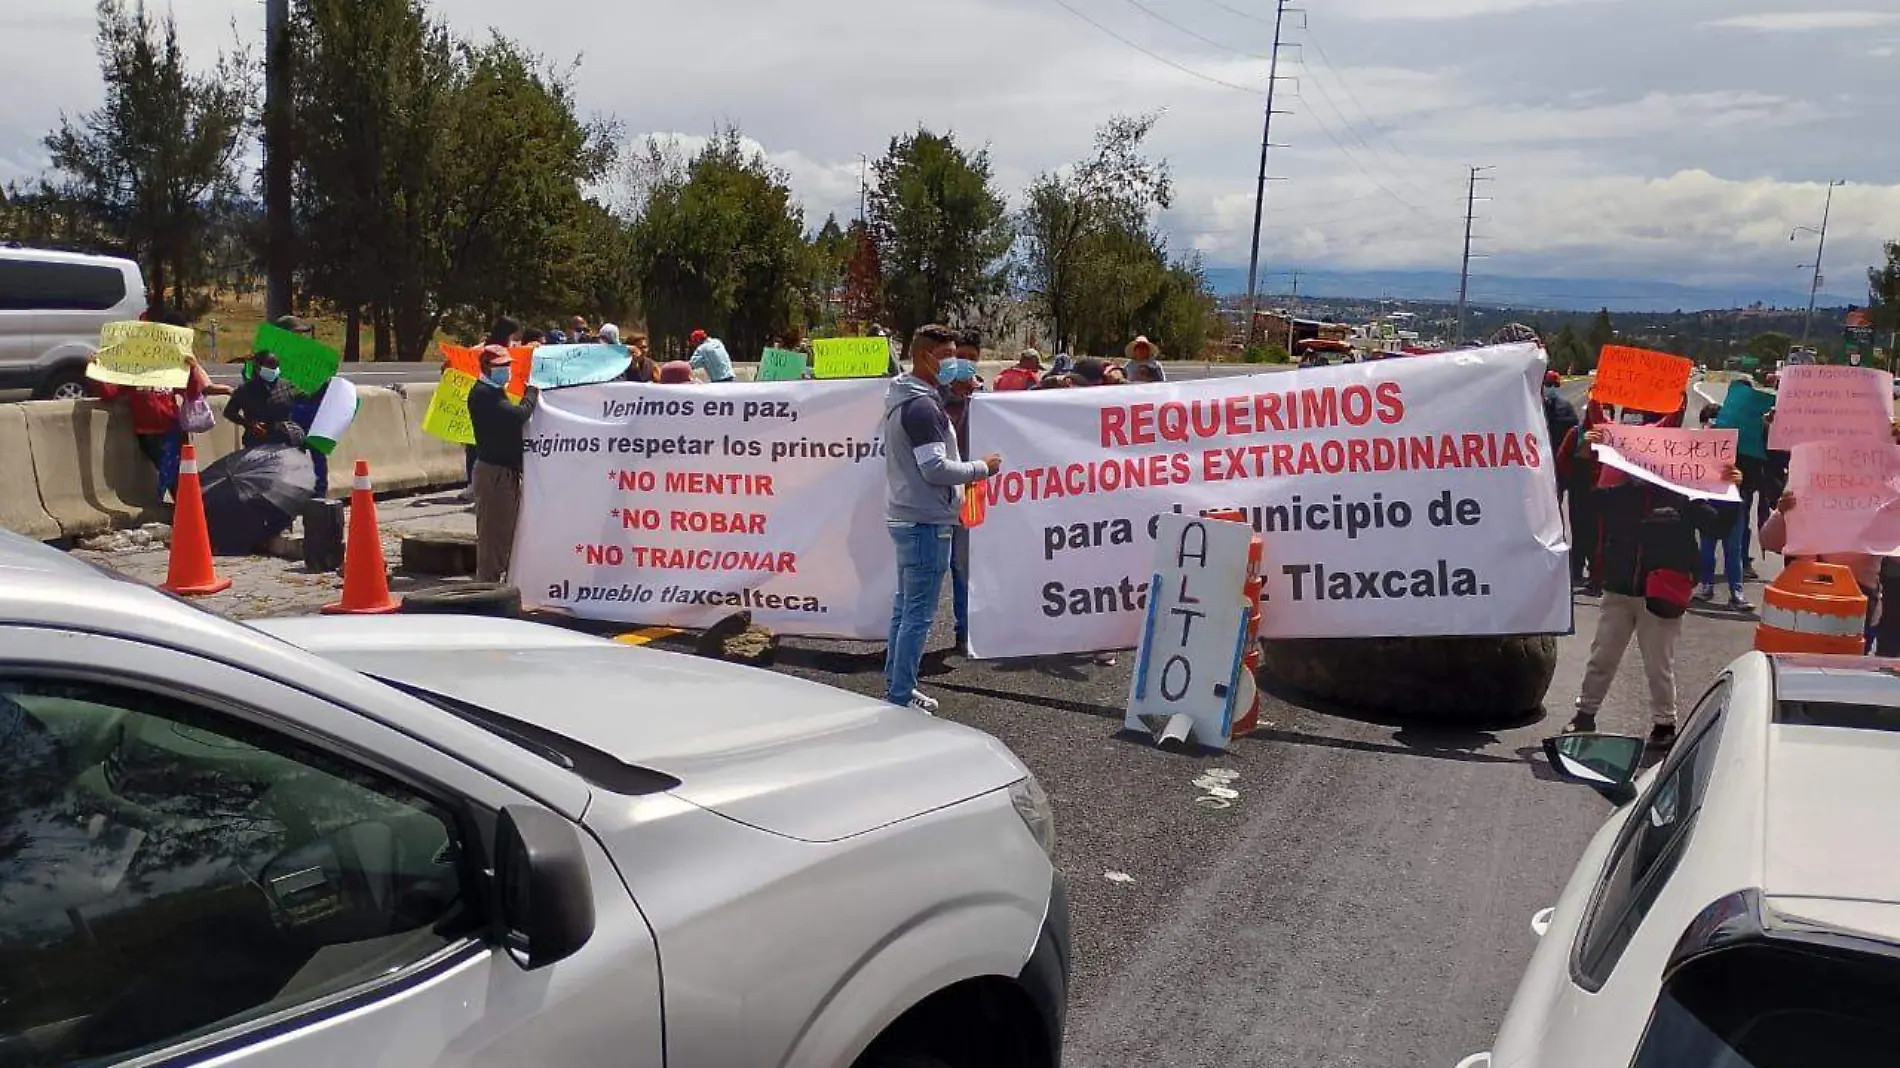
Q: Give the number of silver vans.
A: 1